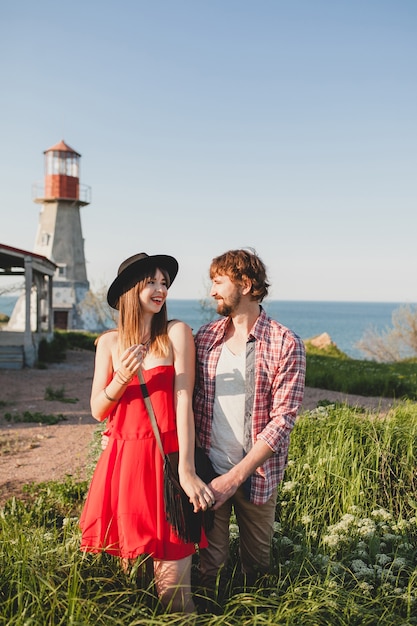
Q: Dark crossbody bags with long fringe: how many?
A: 1